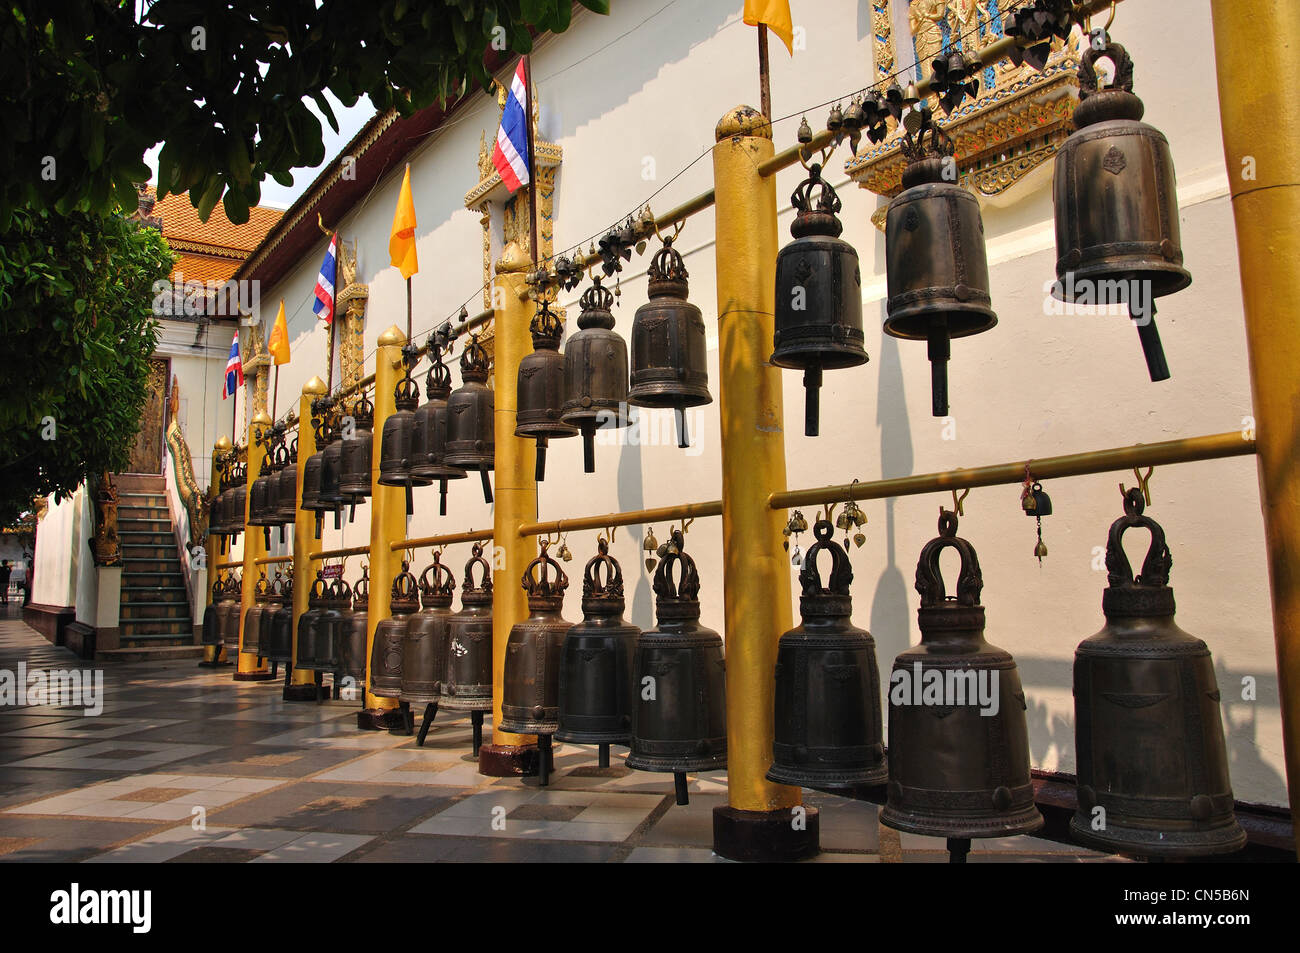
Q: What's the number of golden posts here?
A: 7